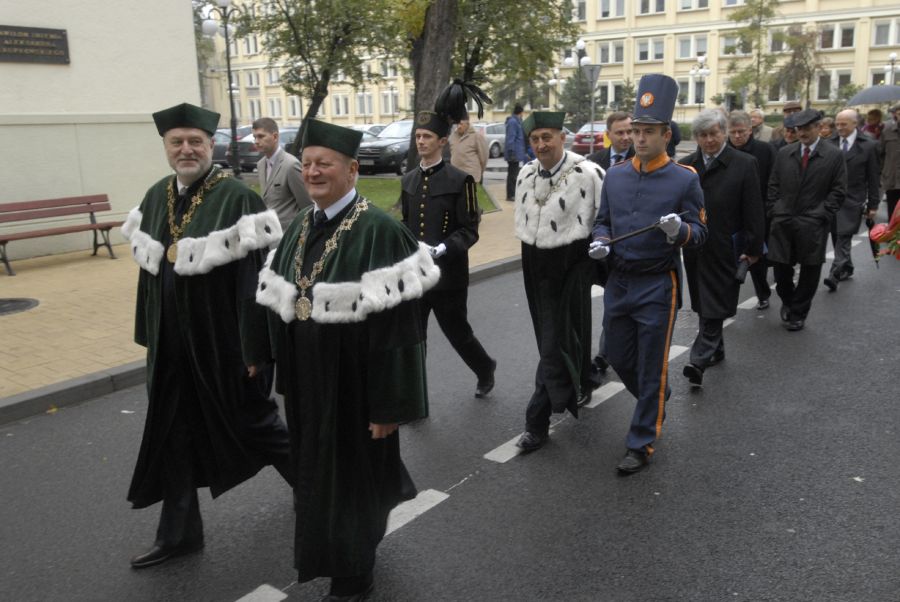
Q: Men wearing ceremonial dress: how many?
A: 5